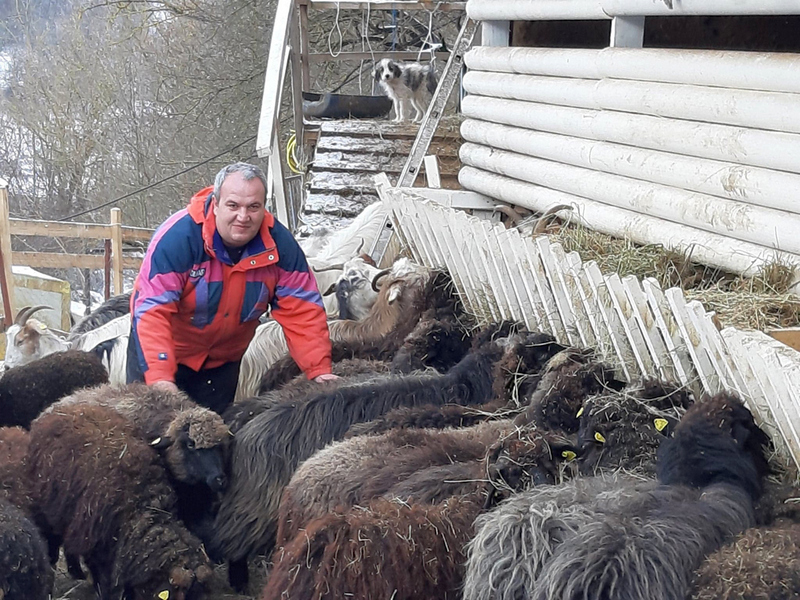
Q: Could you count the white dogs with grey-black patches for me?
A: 1